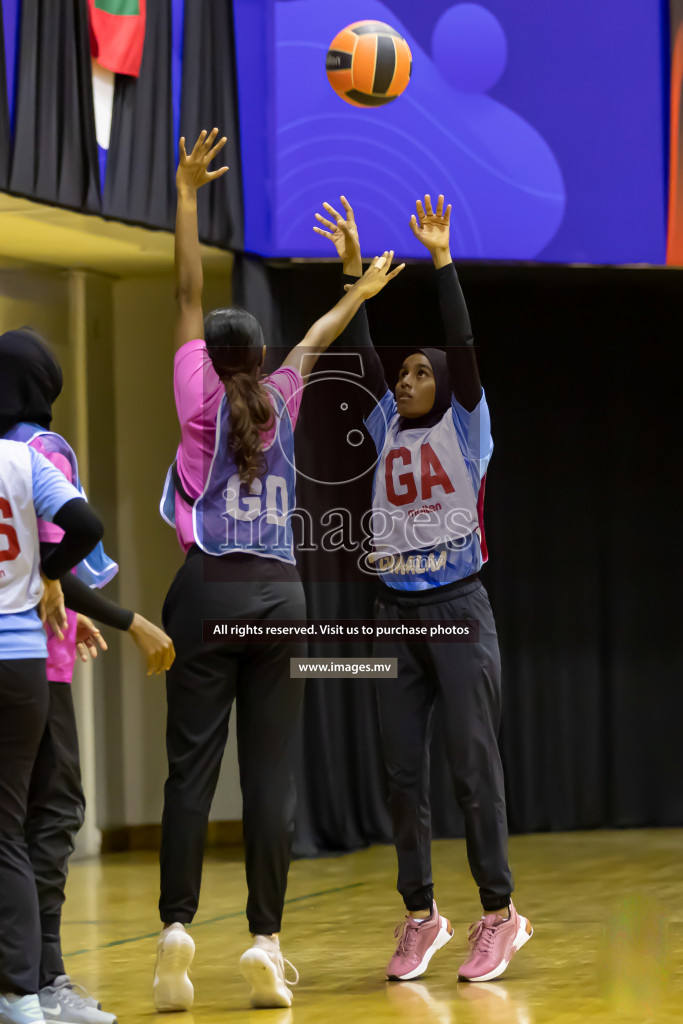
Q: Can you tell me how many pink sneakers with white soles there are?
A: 2